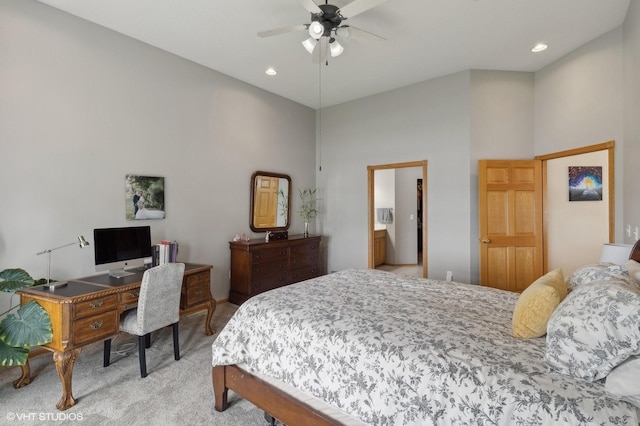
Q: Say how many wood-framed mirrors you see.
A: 1